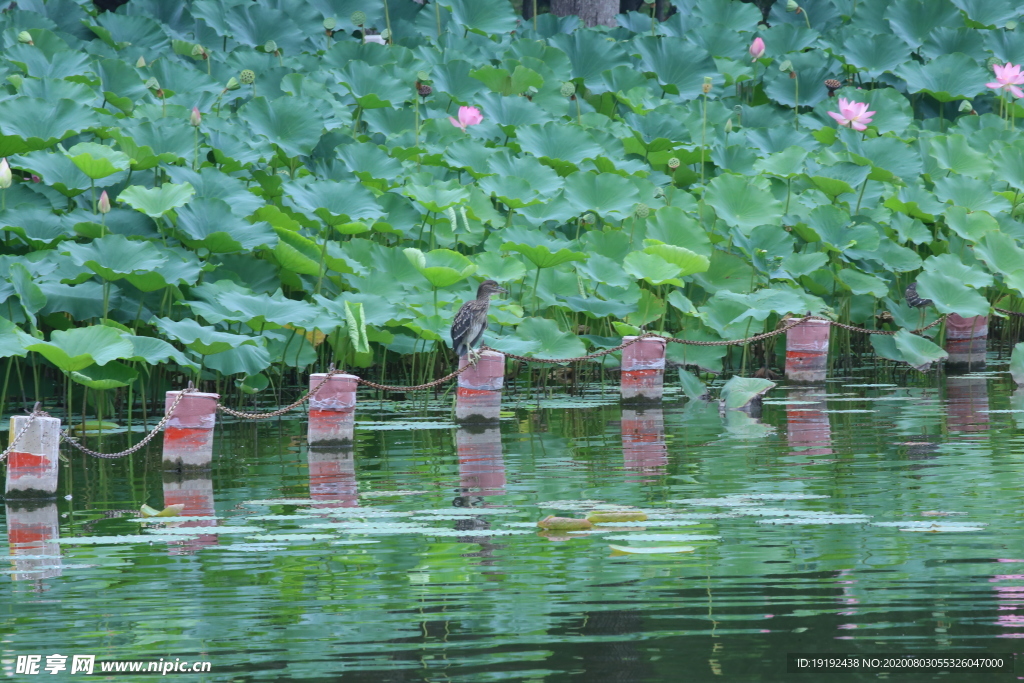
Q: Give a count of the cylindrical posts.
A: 7